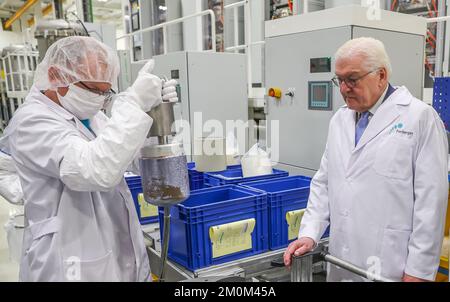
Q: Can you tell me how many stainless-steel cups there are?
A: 1